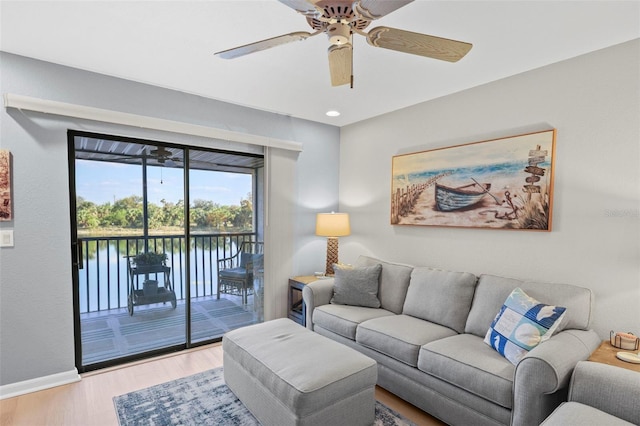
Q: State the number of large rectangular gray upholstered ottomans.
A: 1